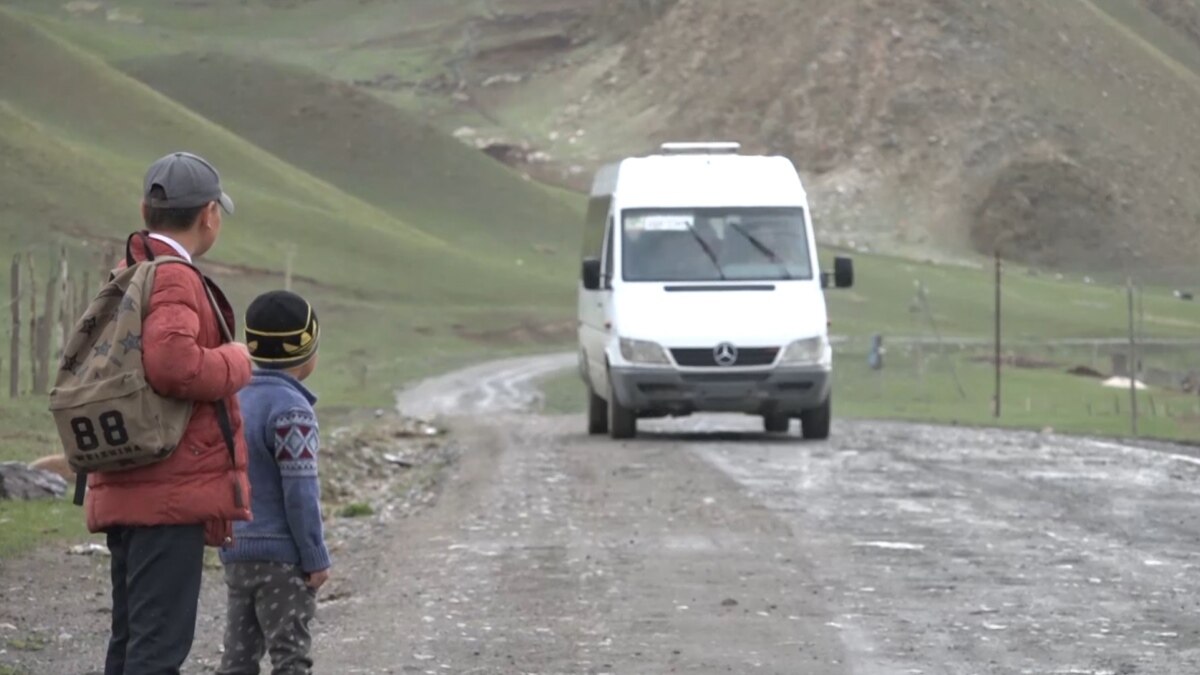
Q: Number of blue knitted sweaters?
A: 1